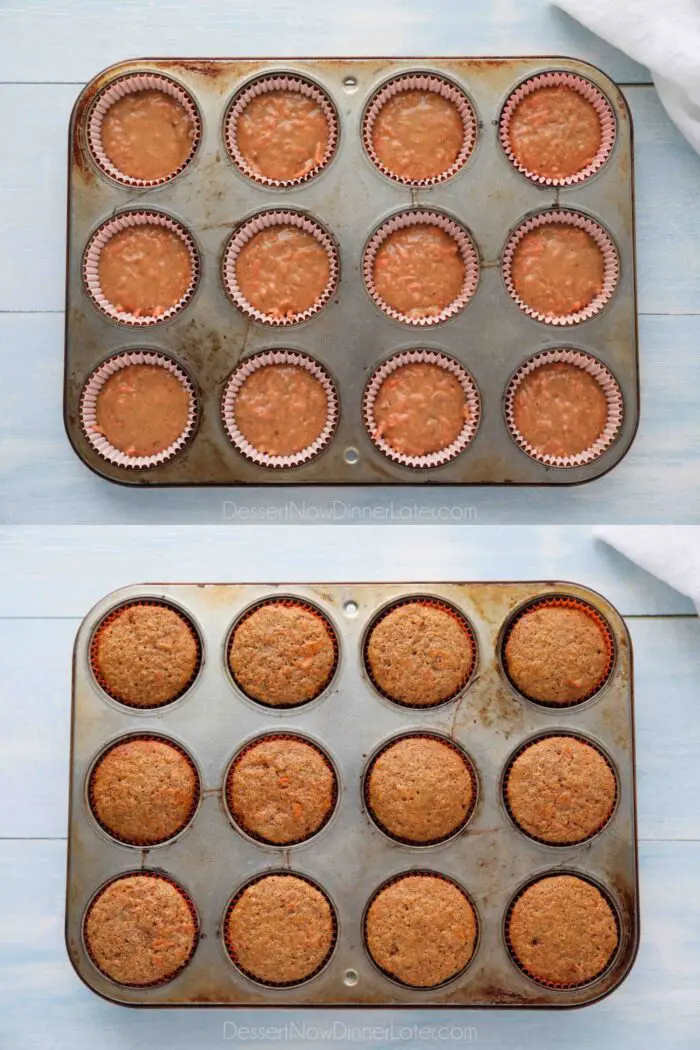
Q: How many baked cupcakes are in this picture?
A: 12